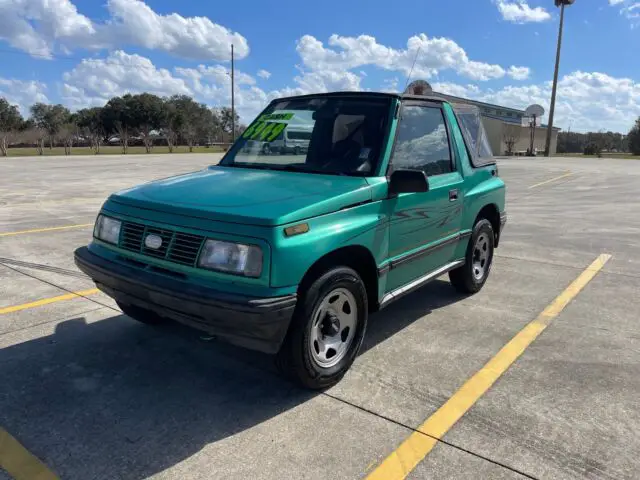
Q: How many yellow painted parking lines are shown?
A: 5